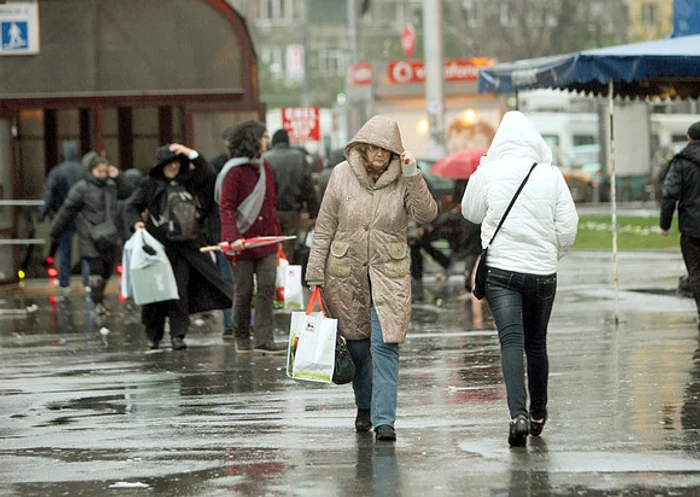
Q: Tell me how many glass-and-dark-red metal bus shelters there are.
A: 1